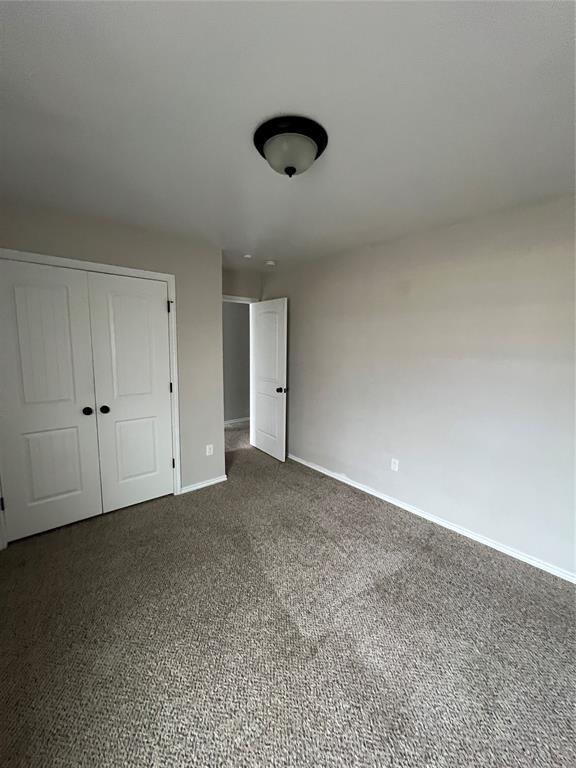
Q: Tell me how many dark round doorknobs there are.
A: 3